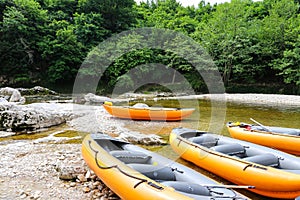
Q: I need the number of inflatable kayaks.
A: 4